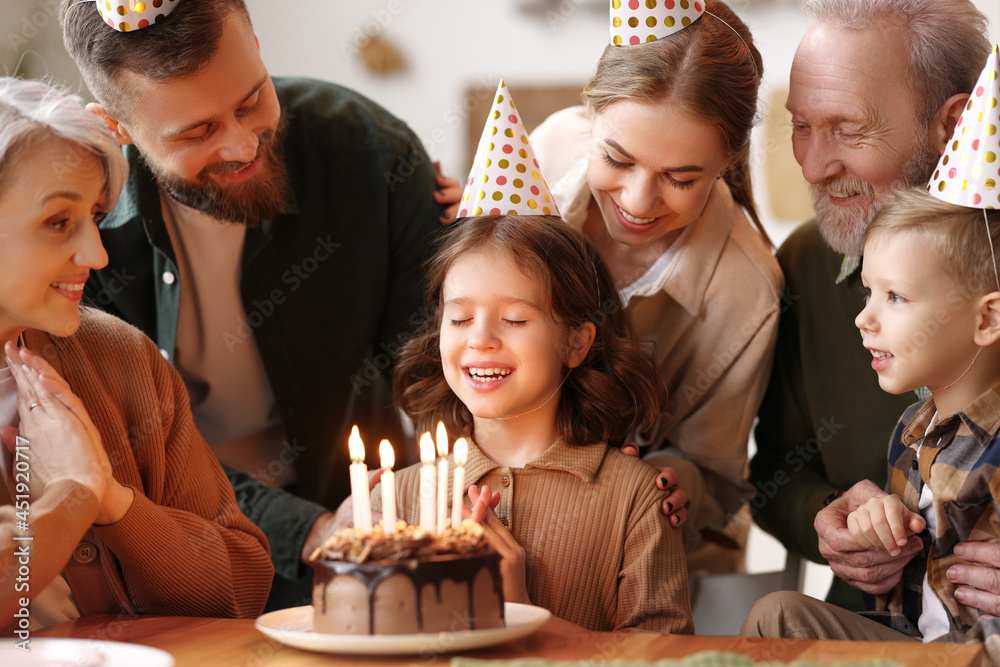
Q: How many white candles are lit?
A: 5